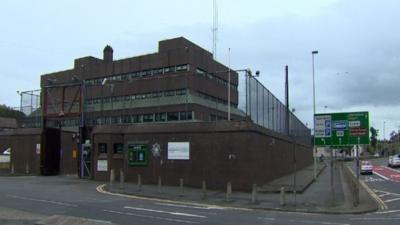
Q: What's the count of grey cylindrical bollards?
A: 9